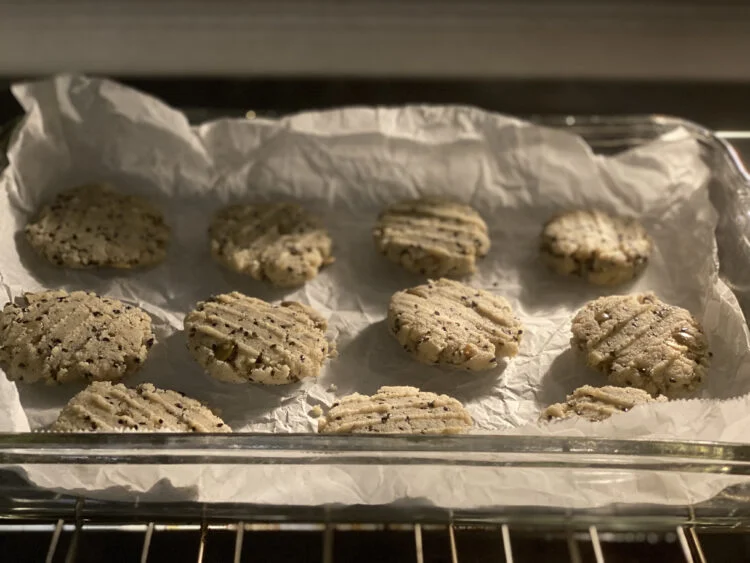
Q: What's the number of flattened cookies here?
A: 11